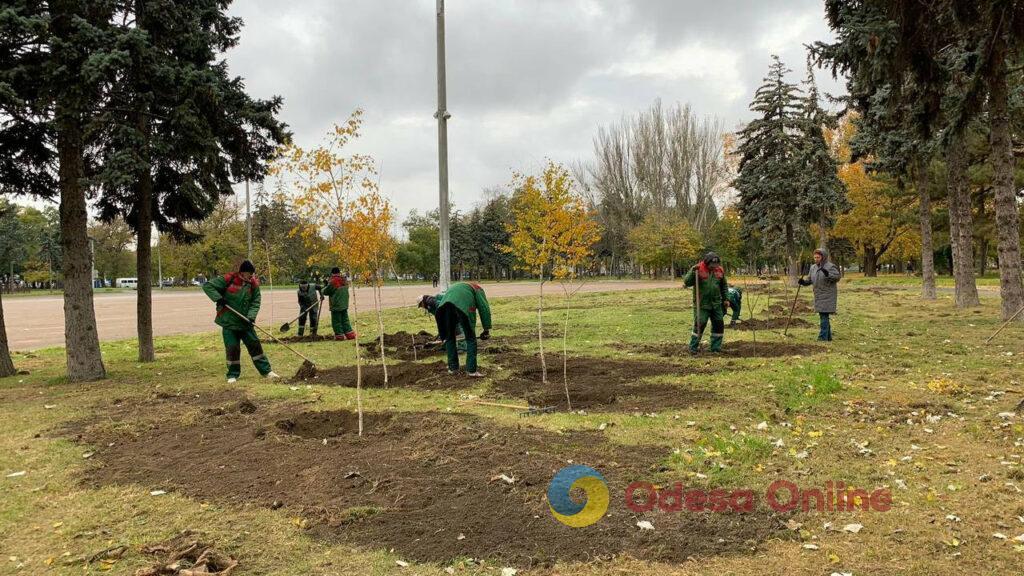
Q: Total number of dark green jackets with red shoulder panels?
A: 4